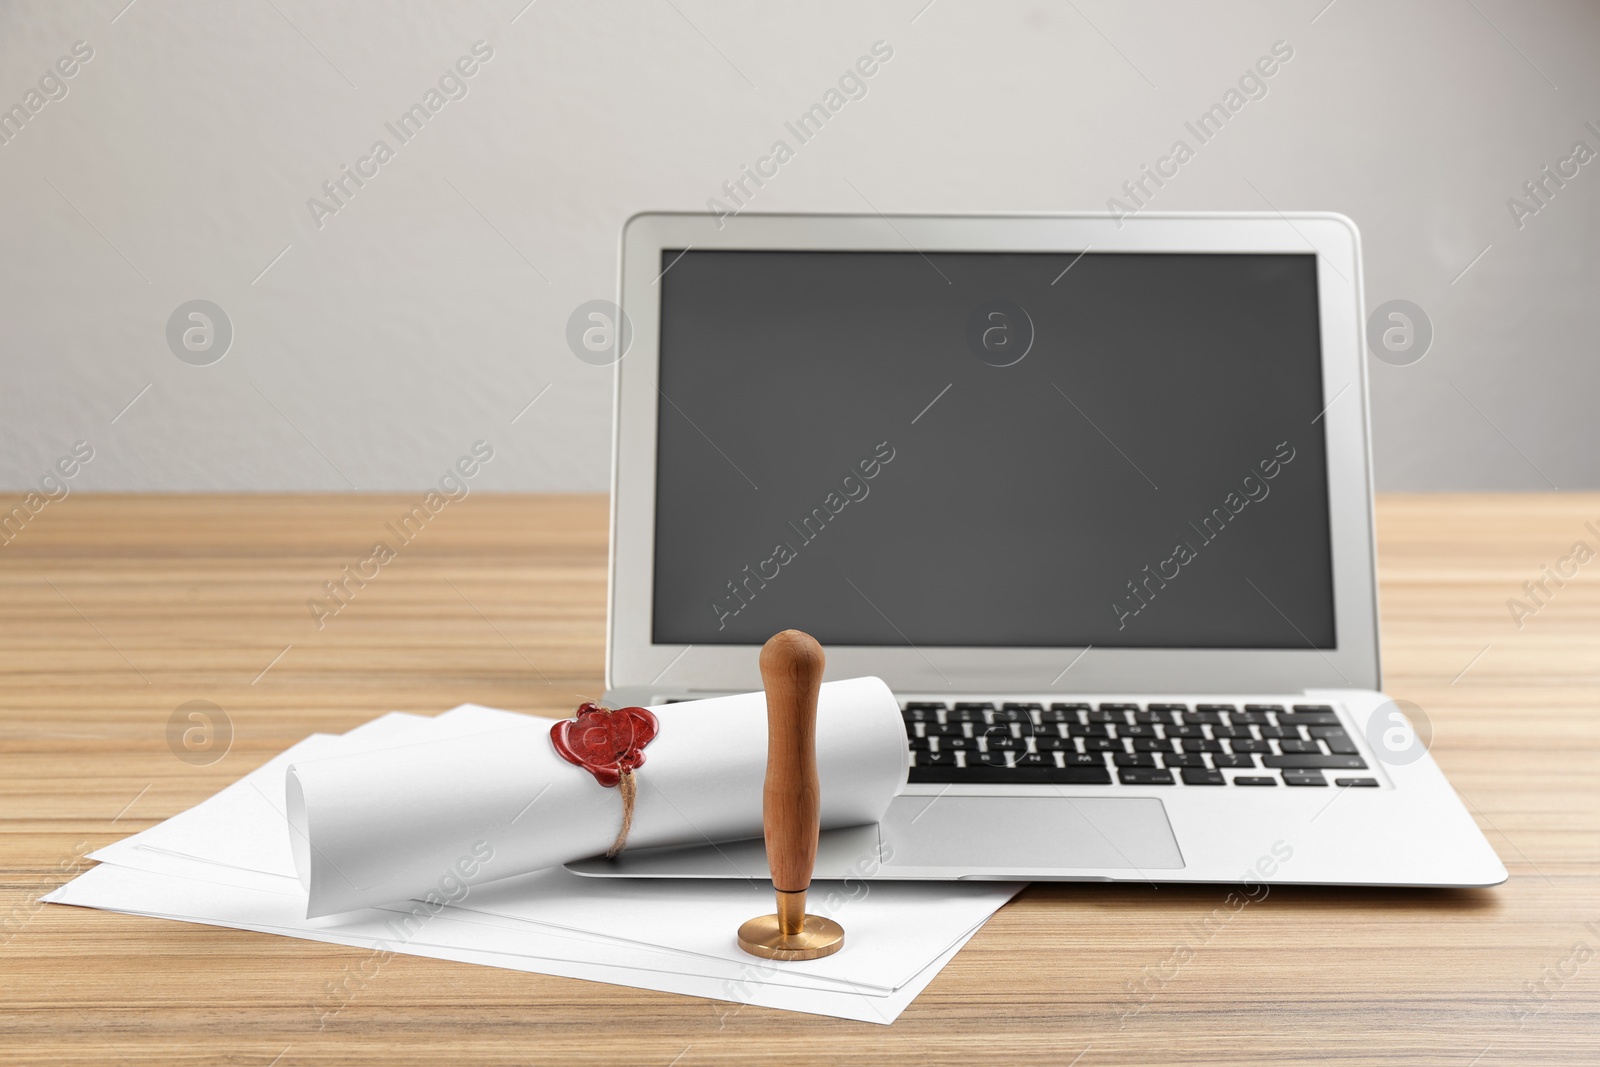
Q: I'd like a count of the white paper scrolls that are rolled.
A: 1